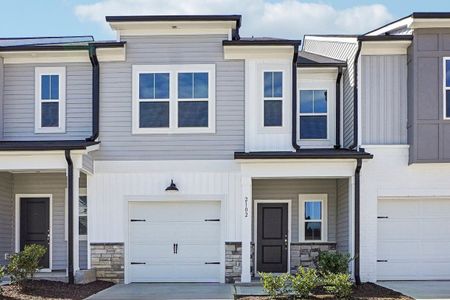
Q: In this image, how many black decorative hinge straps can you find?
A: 6